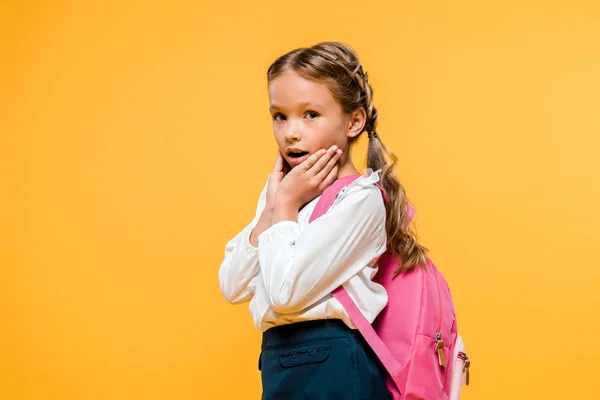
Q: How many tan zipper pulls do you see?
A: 2